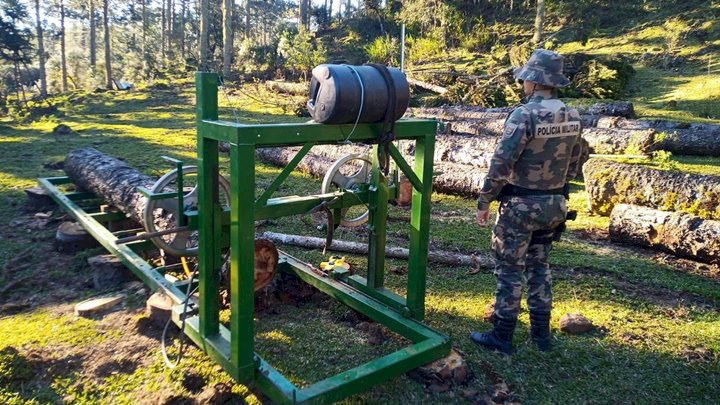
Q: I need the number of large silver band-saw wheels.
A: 2